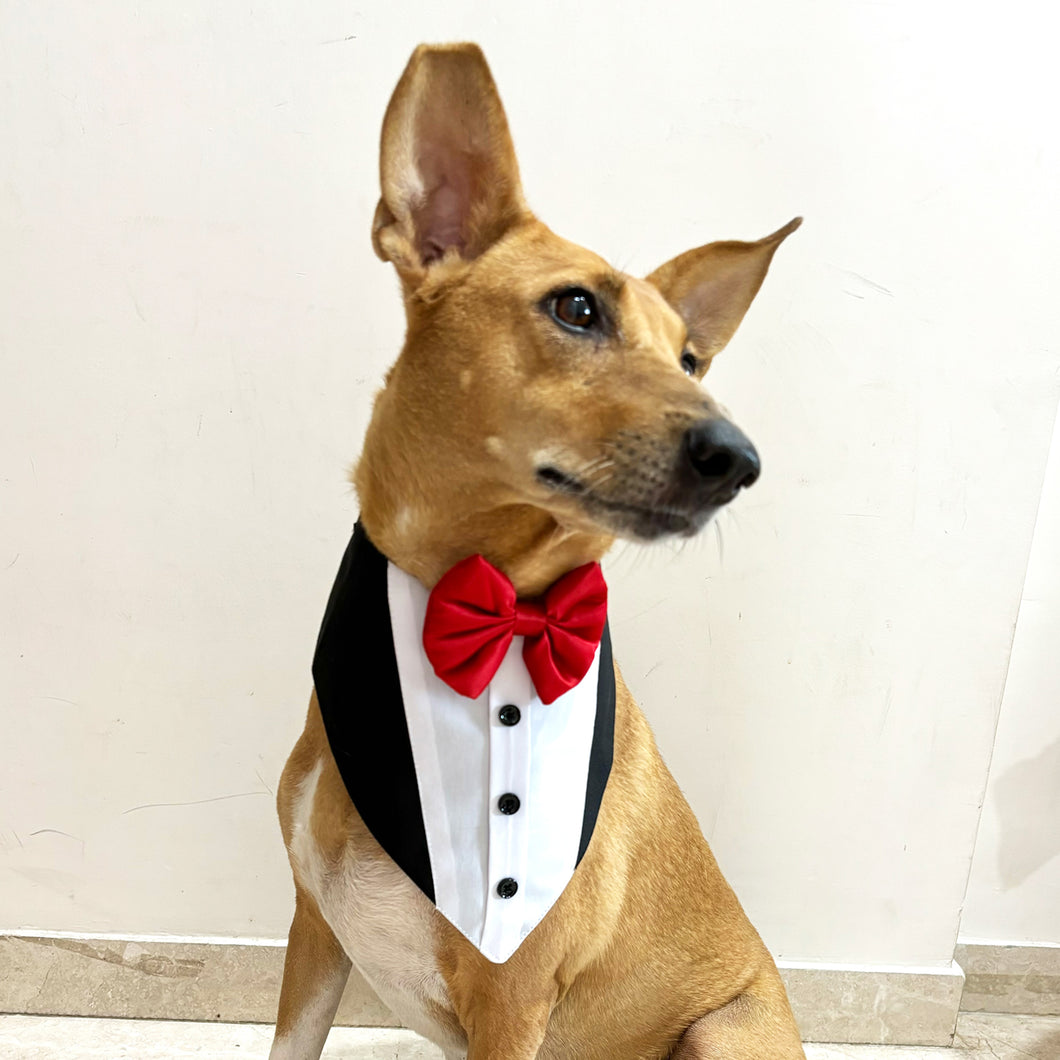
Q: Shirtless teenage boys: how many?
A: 0